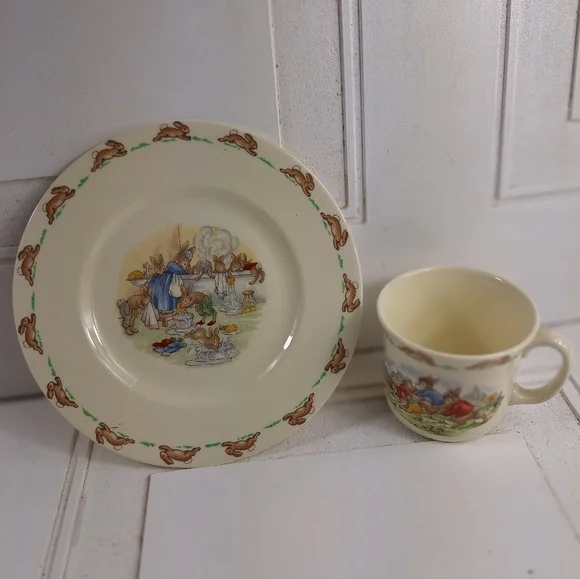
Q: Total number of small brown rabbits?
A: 15